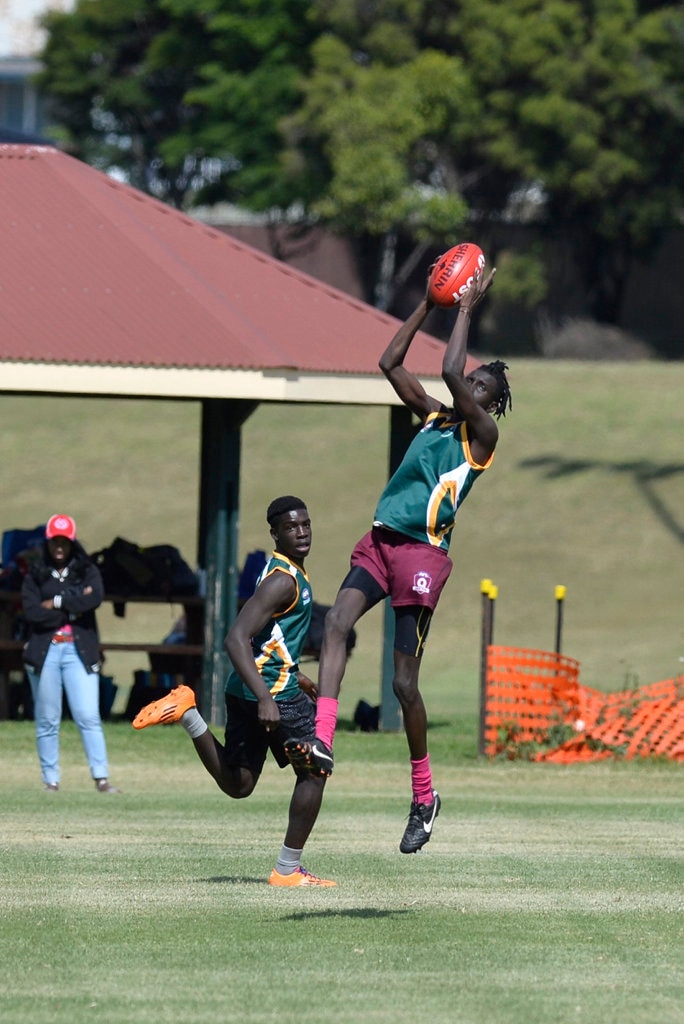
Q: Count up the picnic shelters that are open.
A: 1